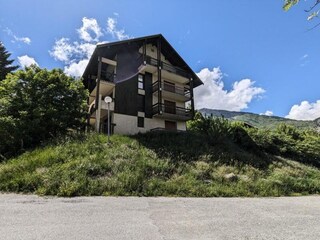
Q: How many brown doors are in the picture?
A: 3